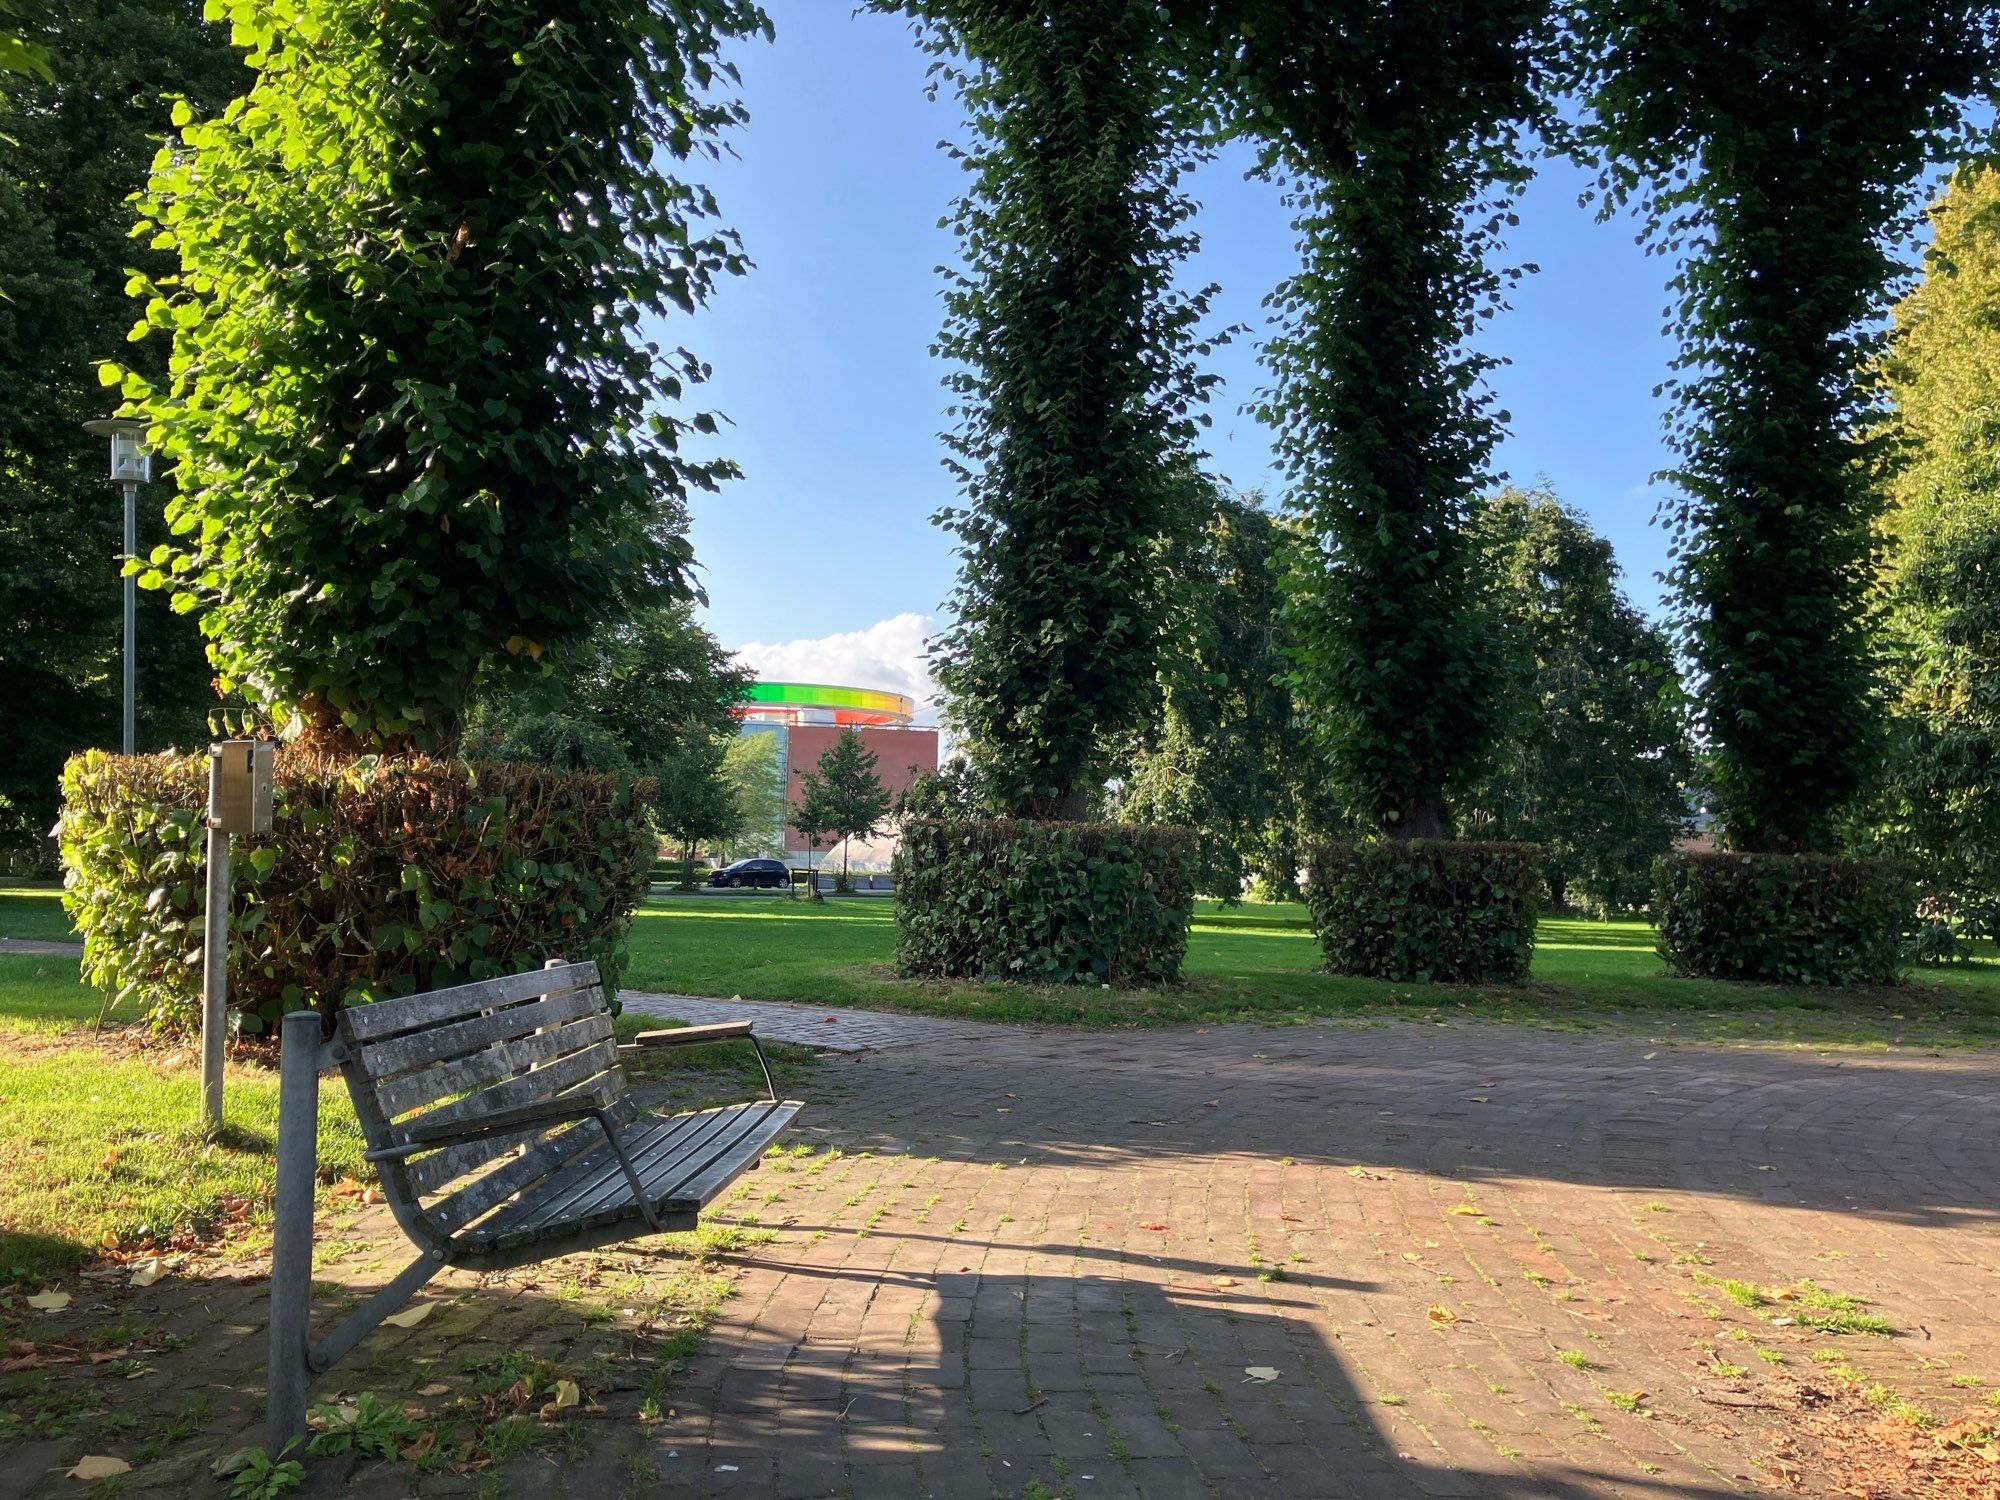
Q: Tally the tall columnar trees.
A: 4